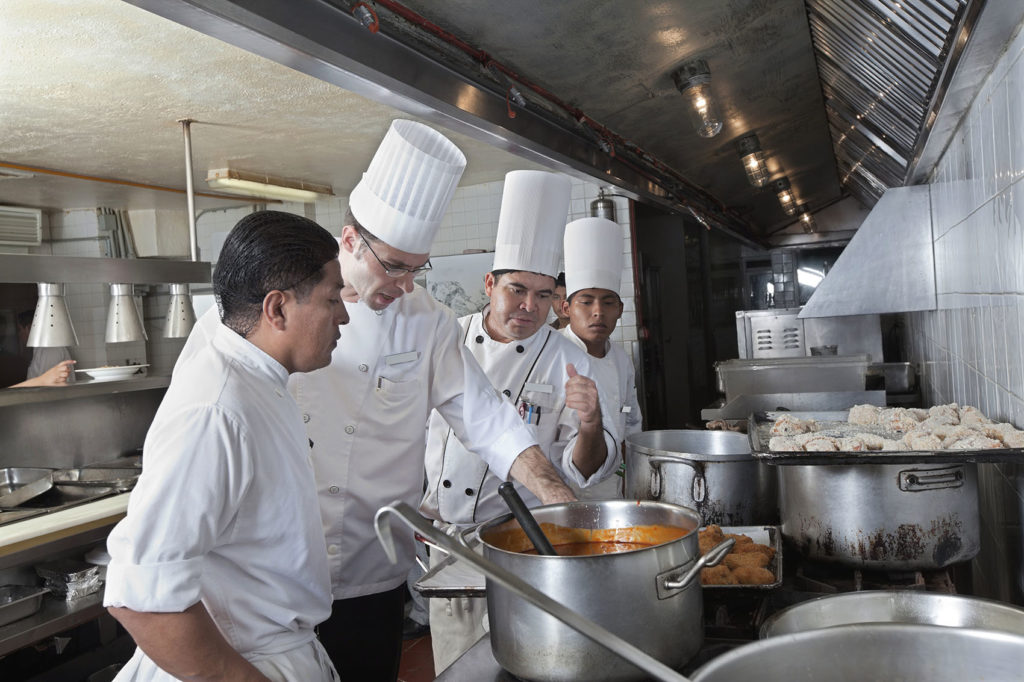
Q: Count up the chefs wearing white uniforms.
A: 4